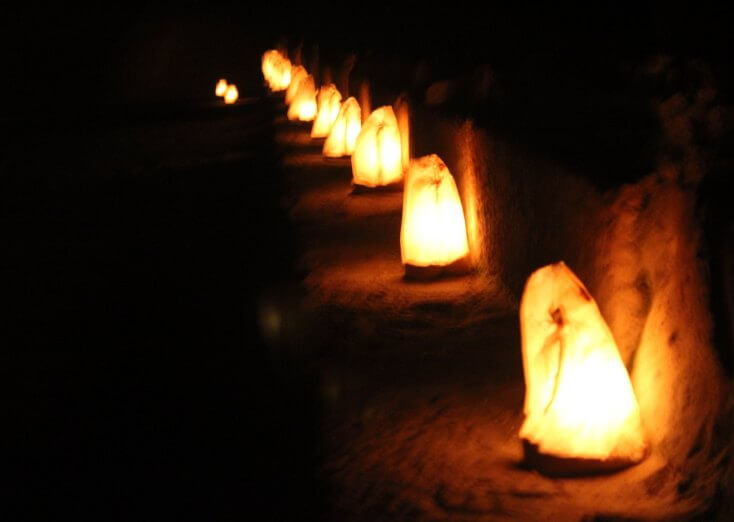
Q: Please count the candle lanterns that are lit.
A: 11